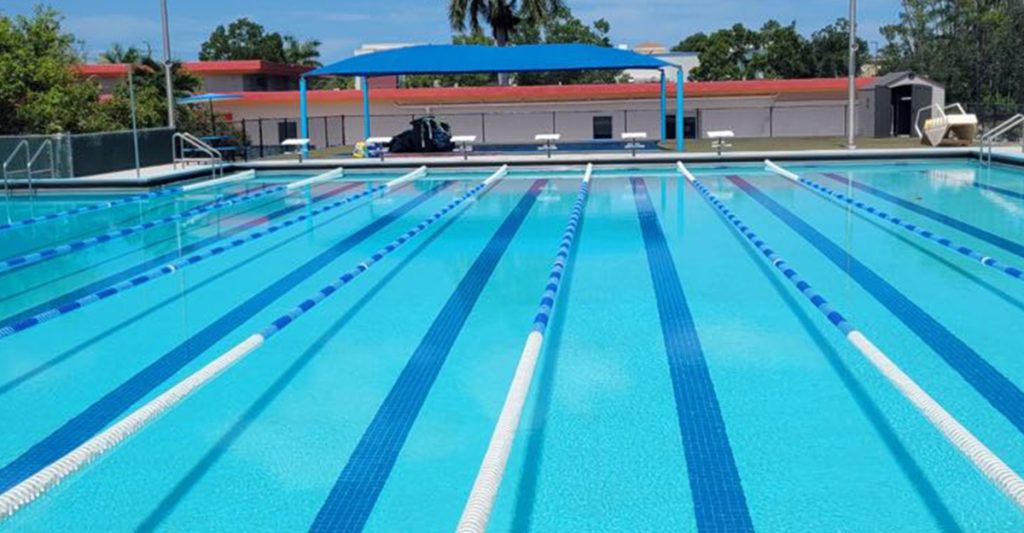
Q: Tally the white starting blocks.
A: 6